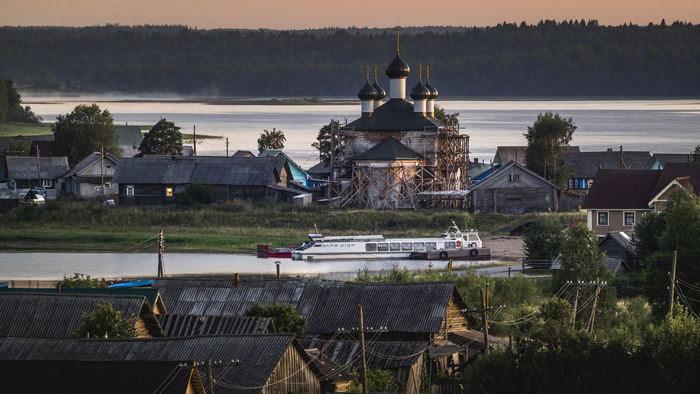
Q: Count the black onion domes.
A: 5